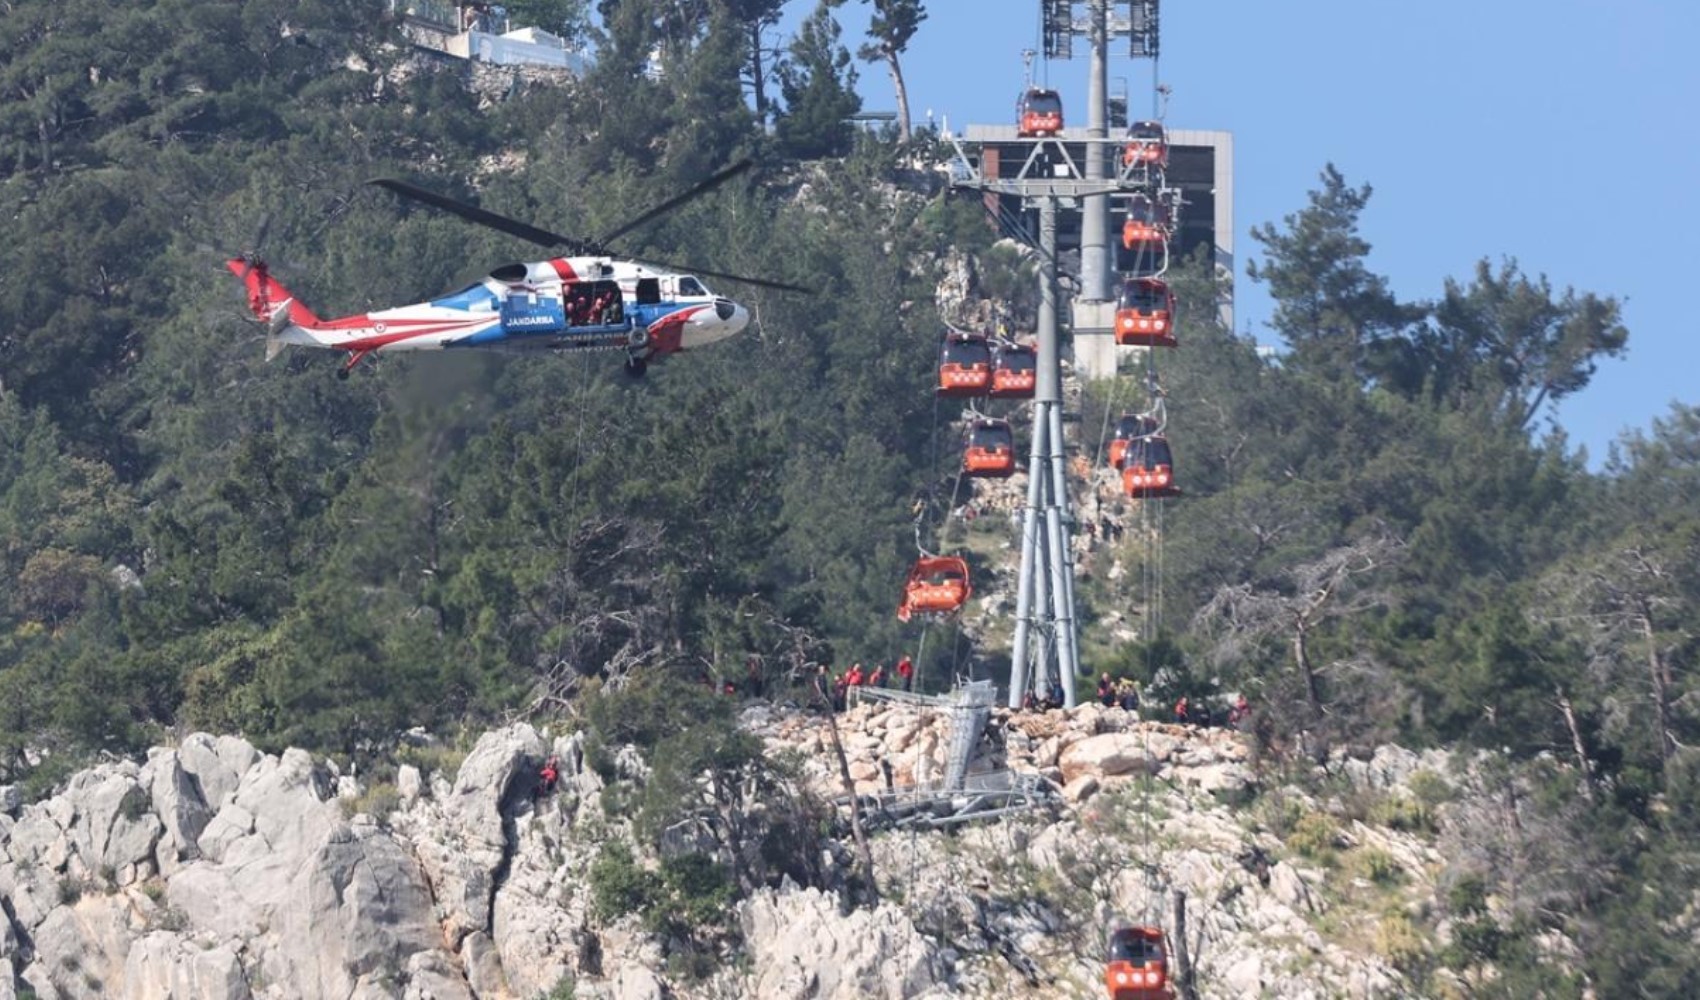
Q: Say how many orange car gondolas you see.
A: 11